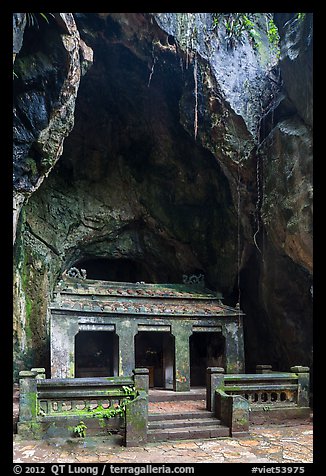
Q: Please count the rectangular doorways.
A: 3